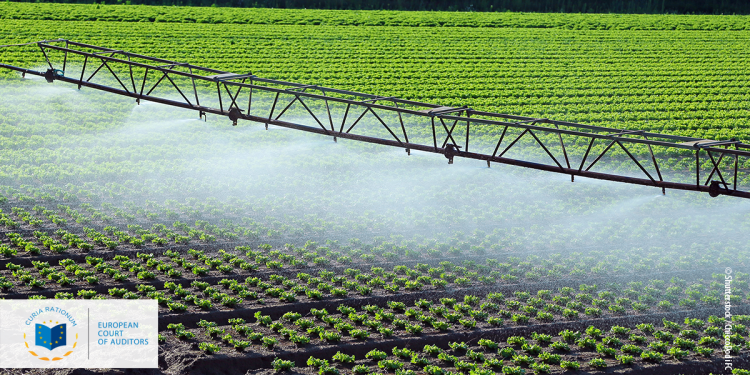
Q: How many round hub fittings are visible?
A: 4